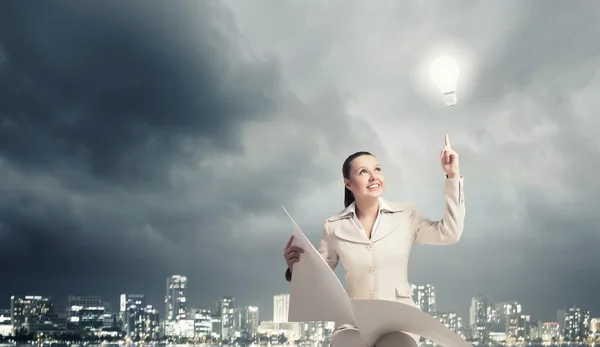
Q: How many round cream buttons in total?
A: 3